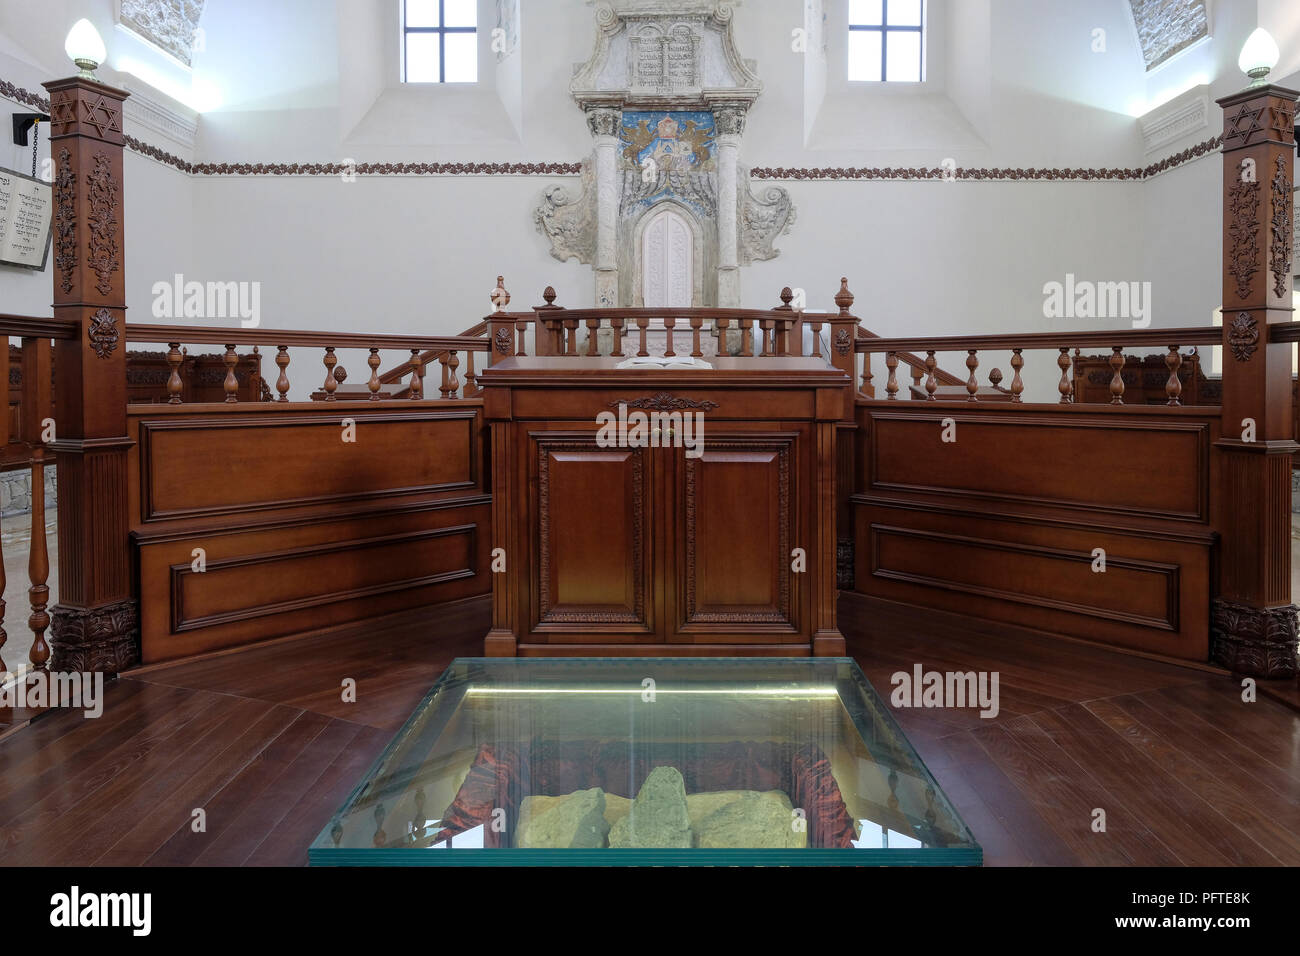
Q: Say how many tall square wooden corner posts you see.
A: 2